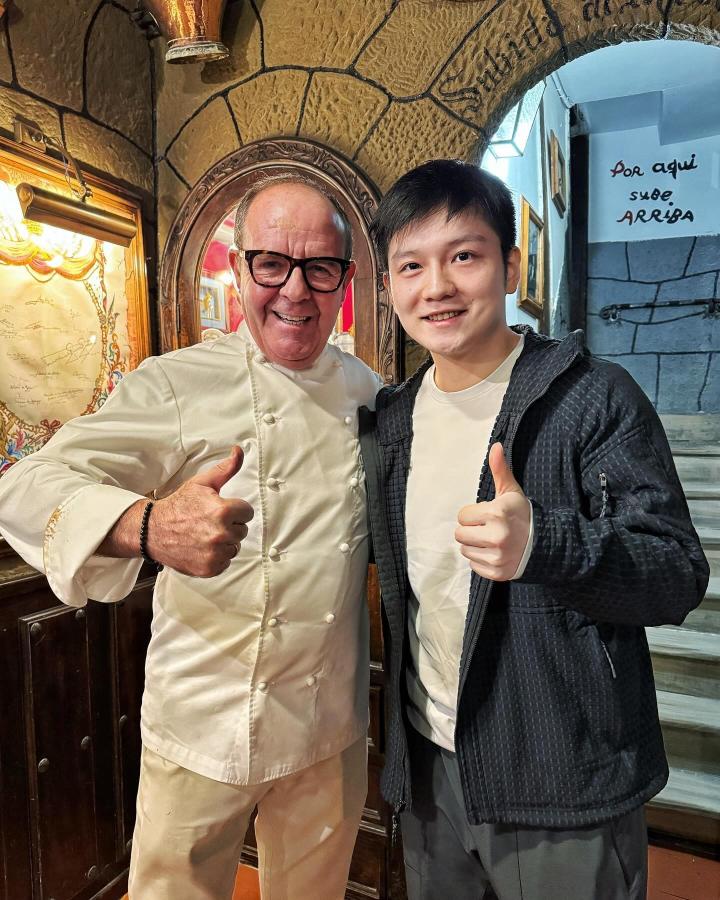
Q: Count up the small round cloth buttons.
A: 11